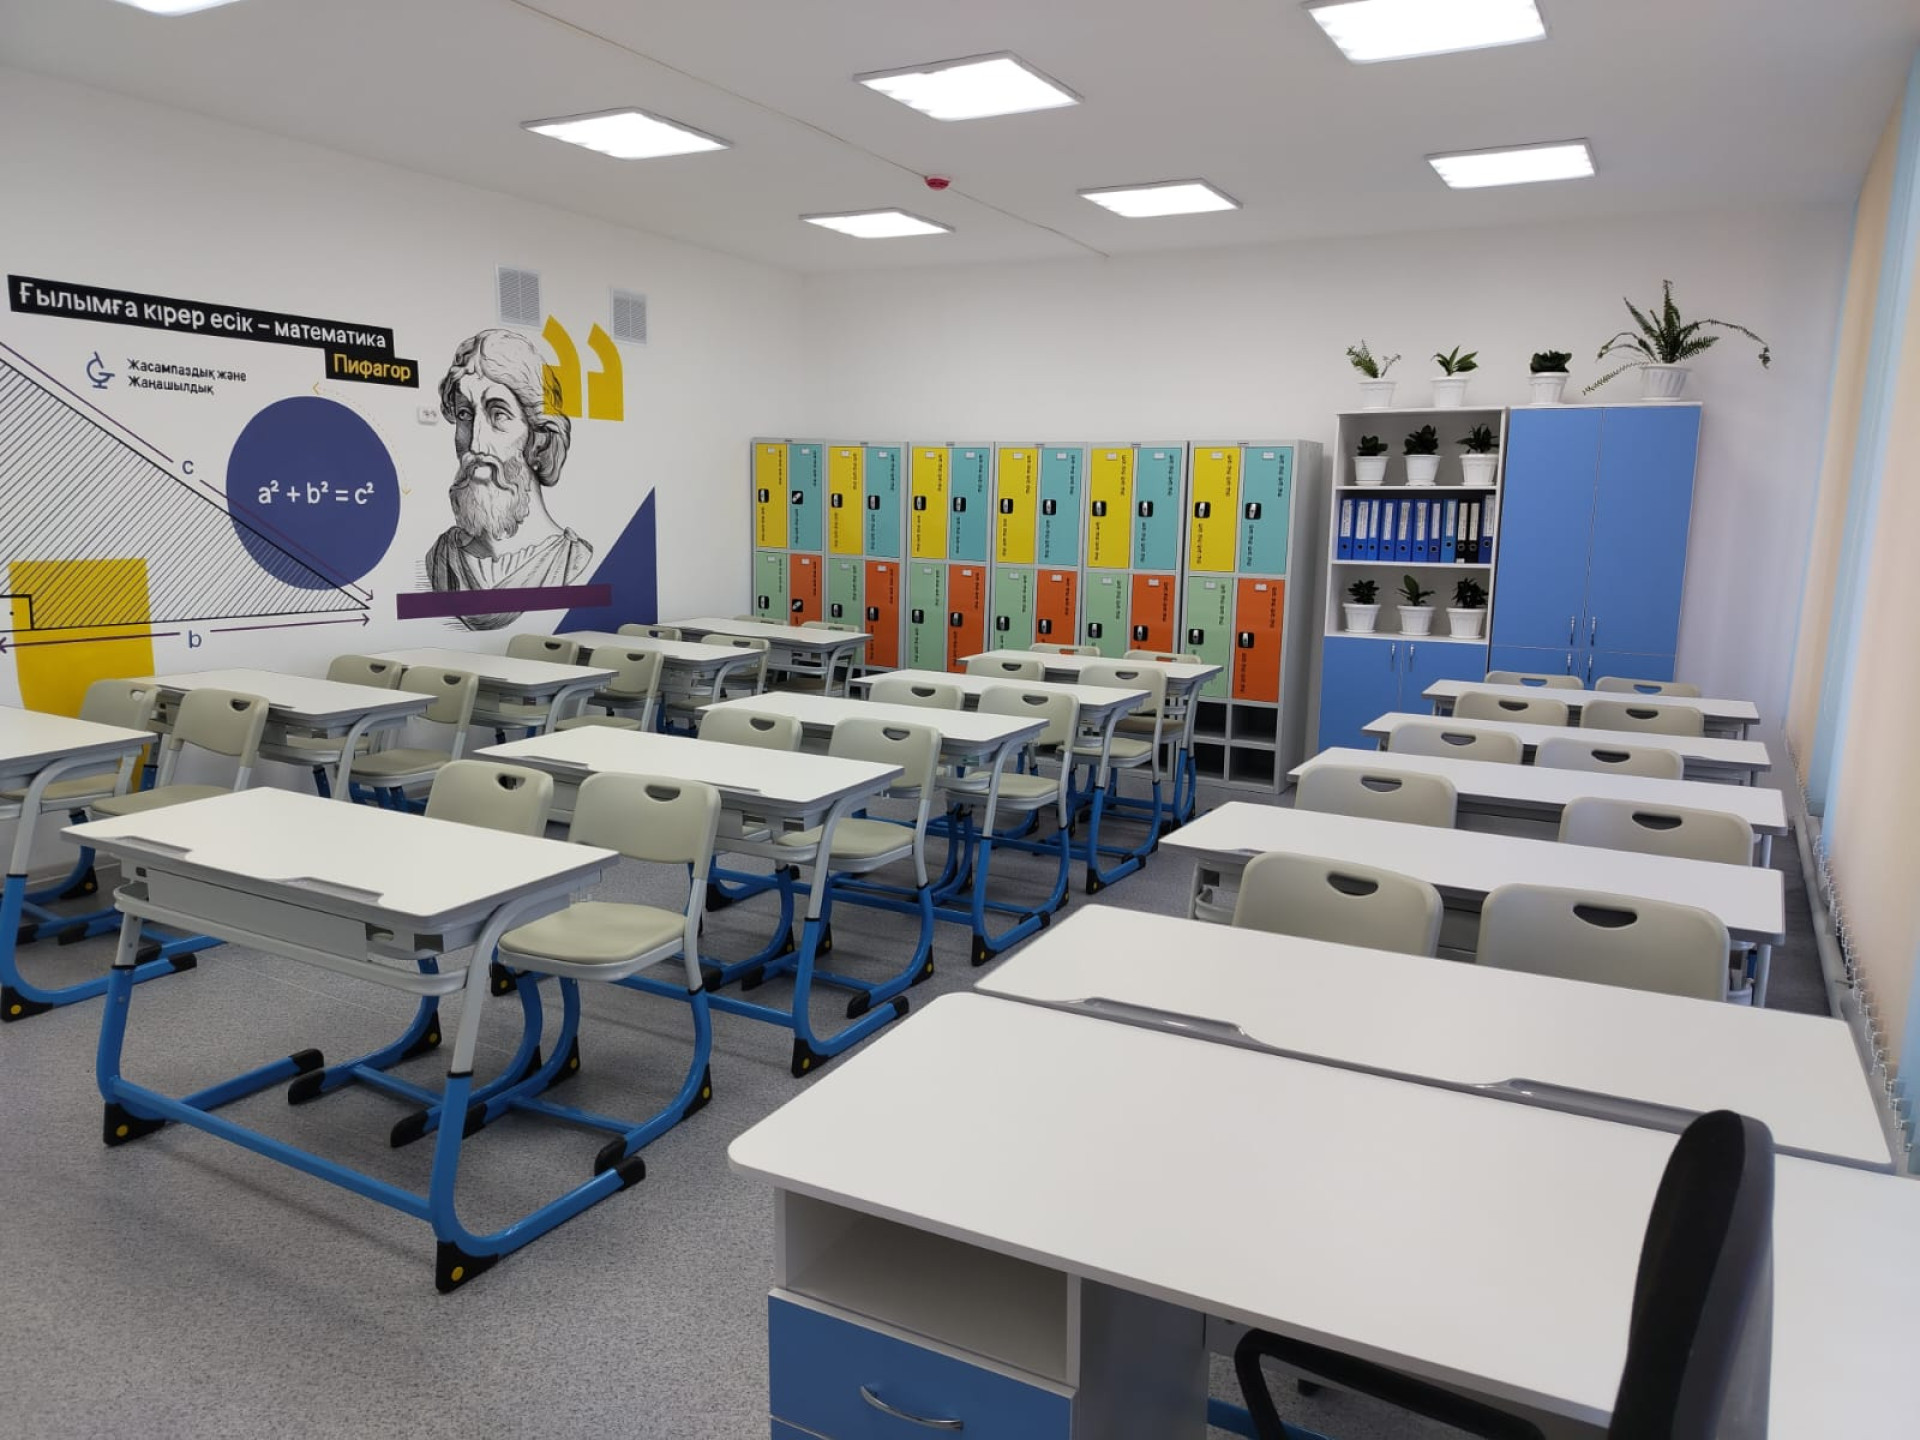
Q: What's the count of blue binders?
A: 9